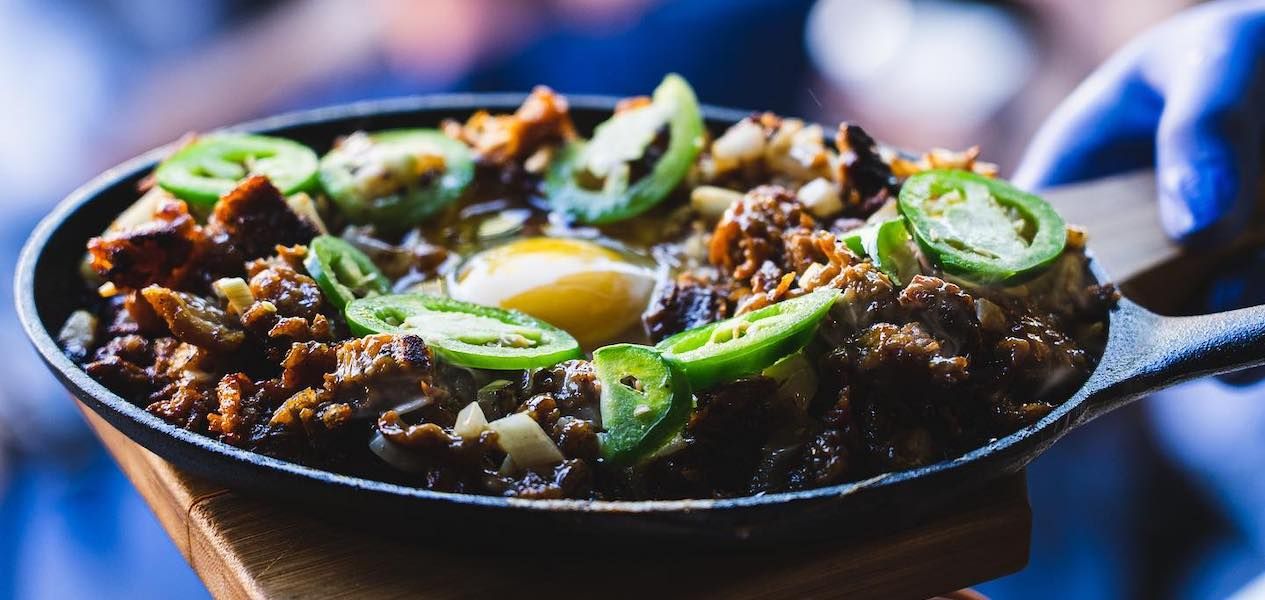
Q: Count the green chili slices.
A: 9